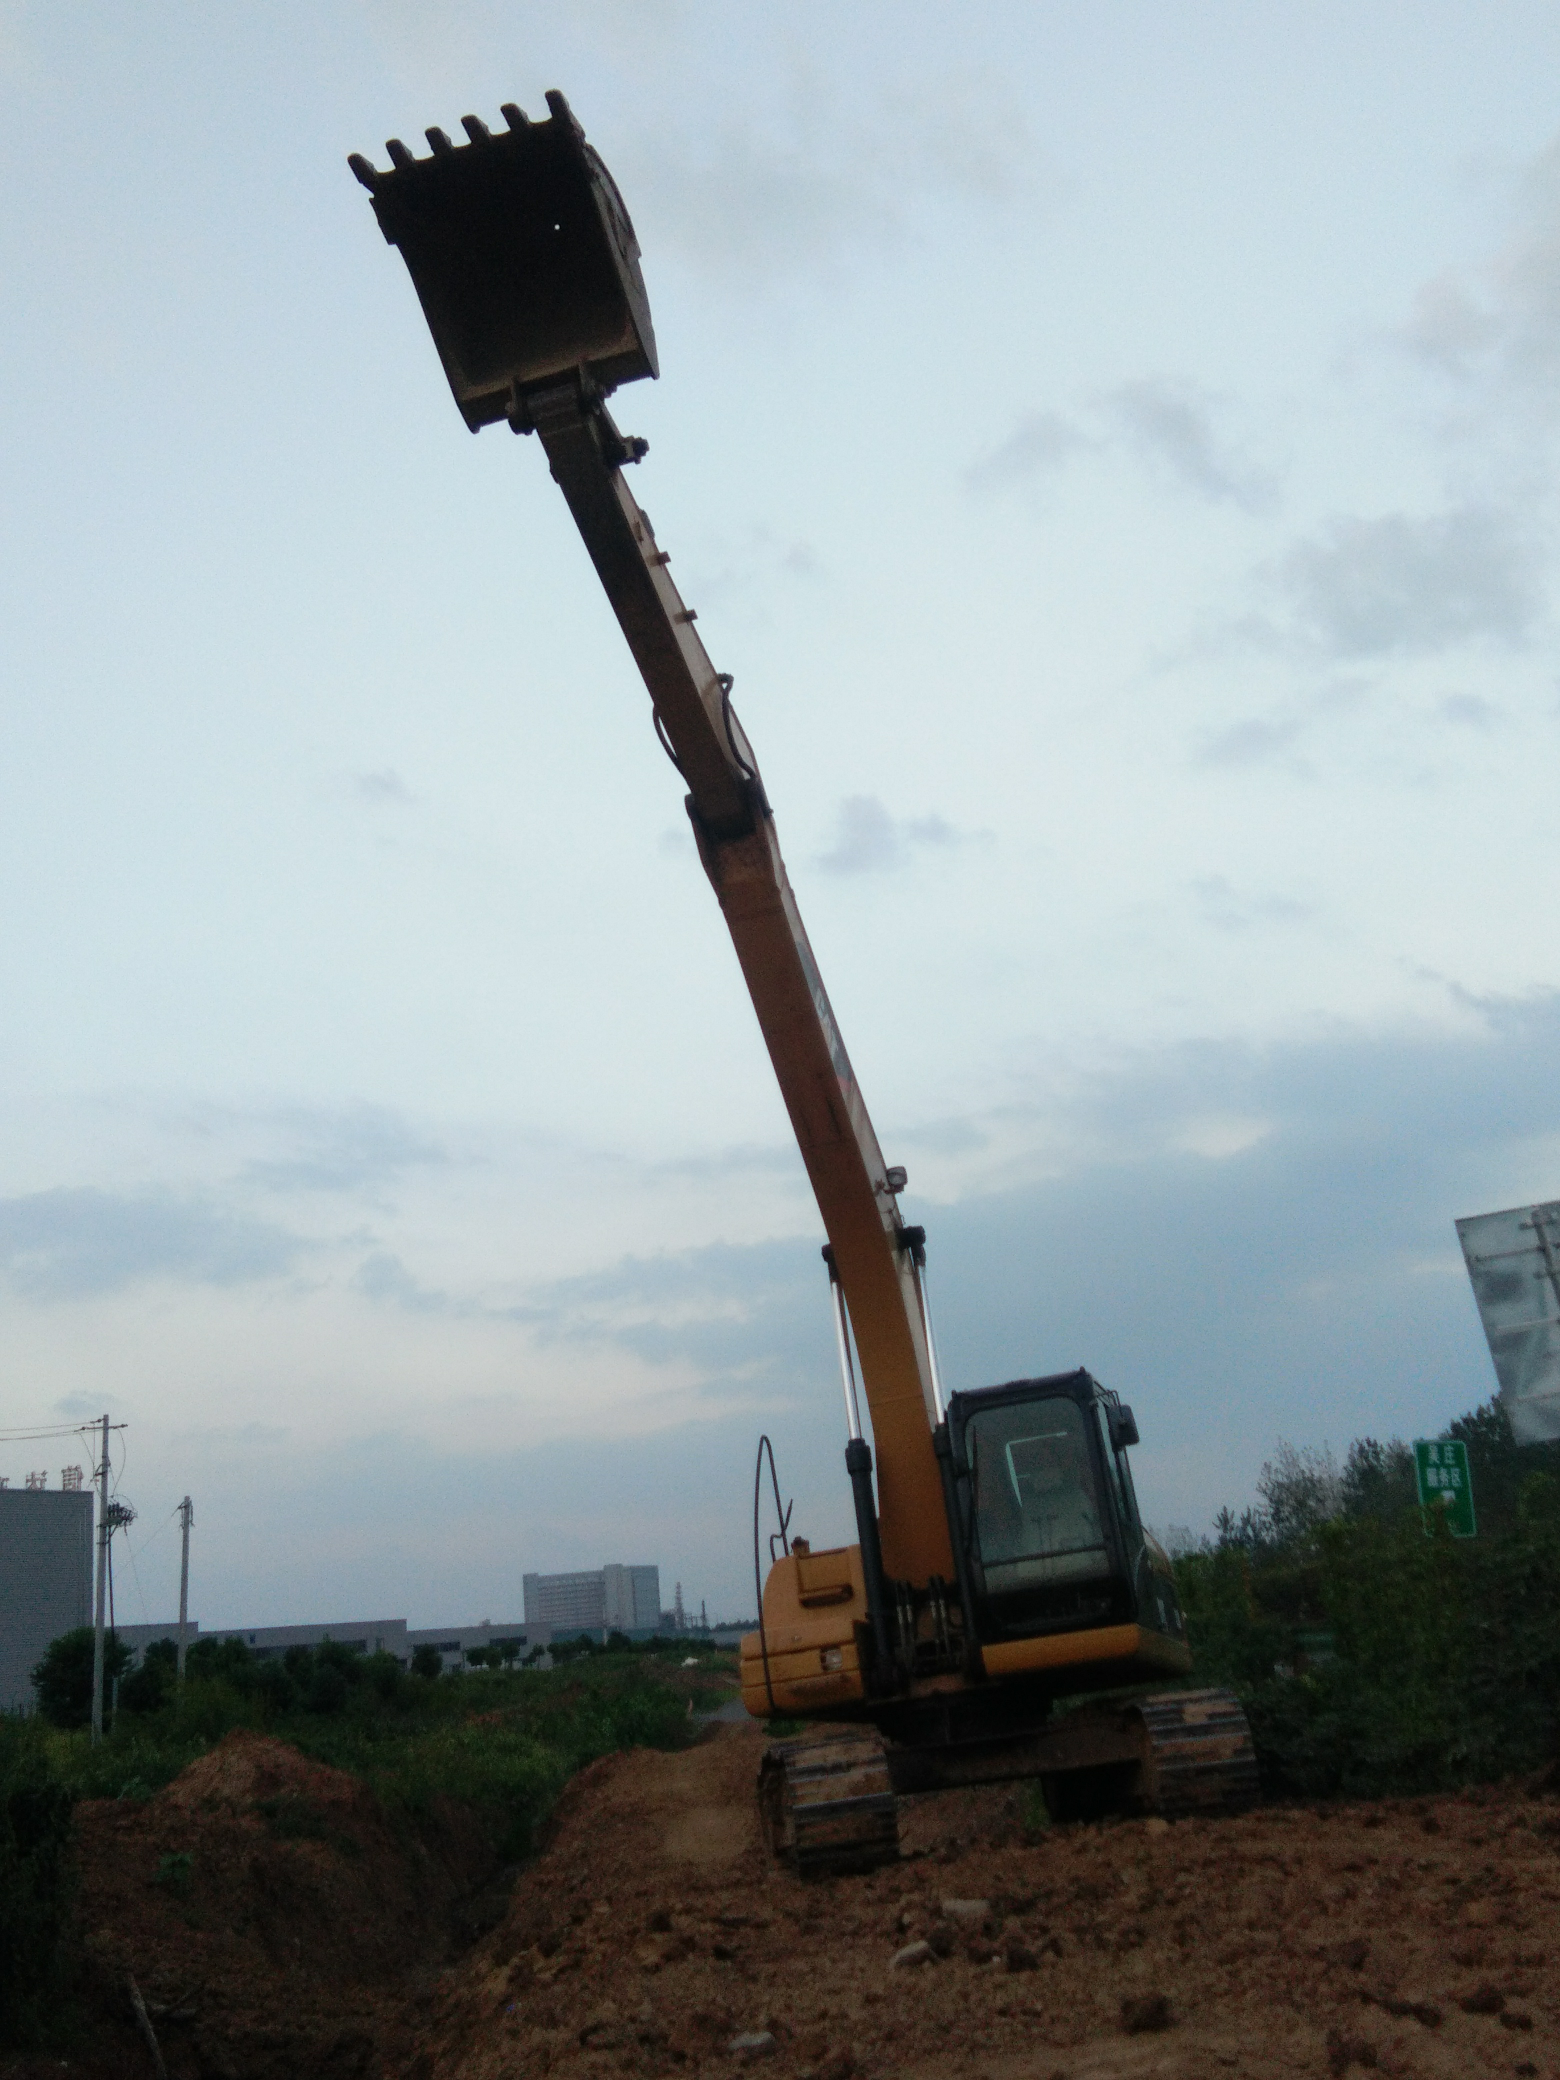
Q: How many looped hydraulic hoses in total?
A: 2